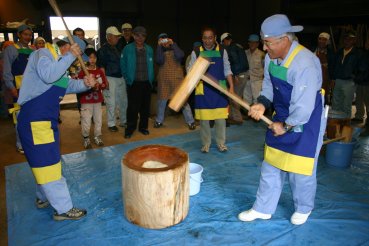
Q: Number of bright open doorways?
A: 1